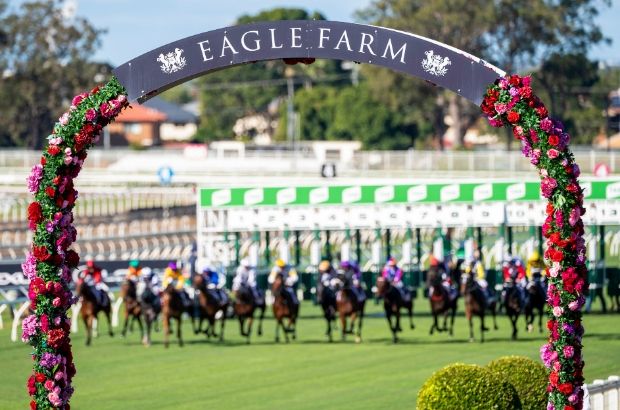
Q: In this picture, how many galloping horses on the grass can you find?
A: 14